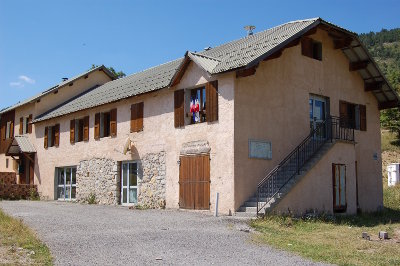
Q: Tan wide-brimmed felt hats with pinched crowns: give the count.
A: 0